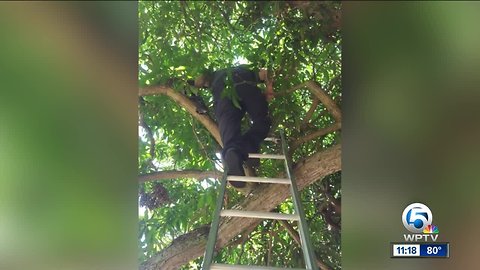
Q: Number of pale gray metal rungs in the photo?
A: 5